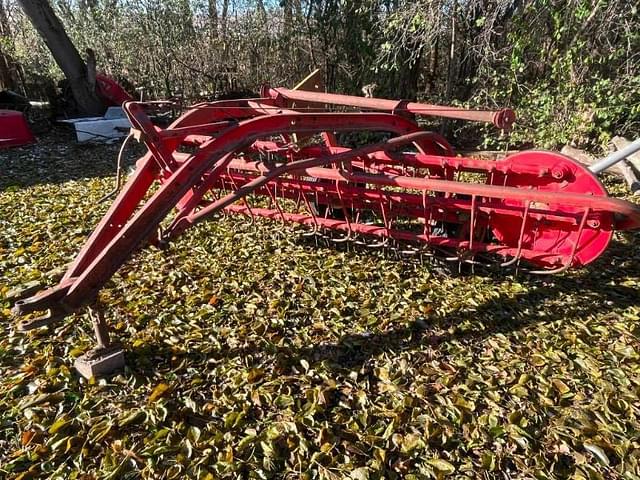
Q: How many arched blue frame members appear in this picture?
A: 0